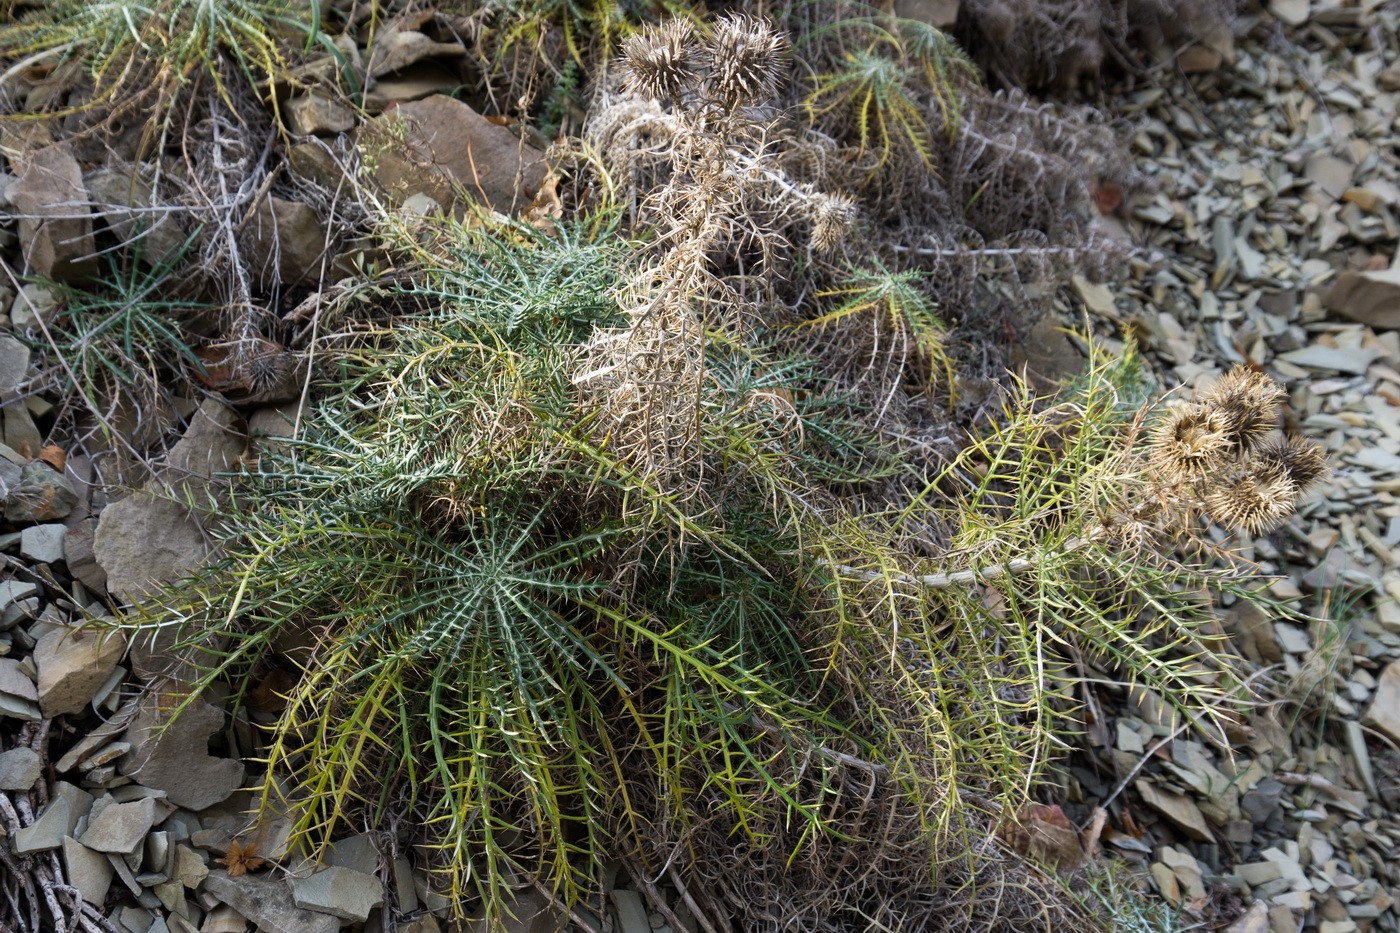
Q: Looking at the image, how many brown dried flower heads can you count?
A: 7